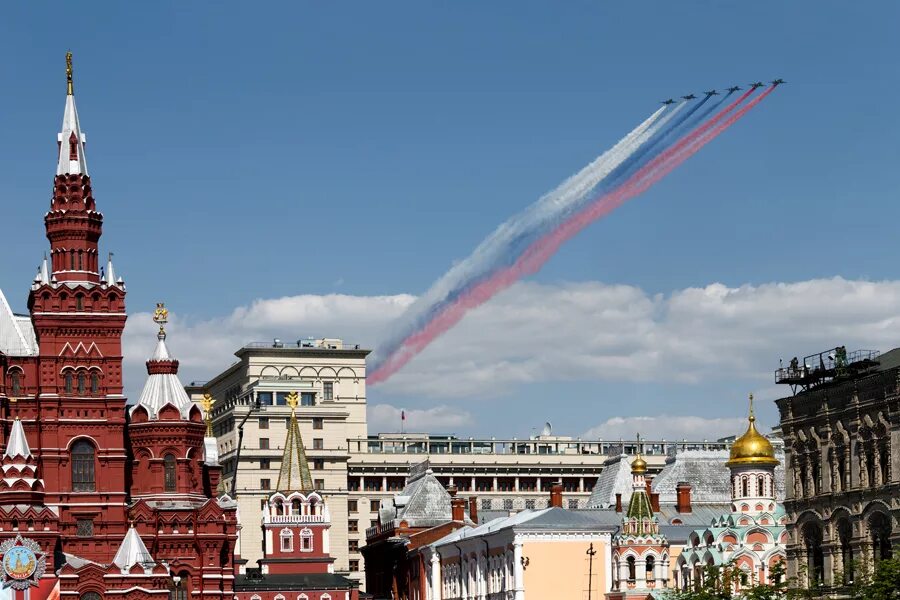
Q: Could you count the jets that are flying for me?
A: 6